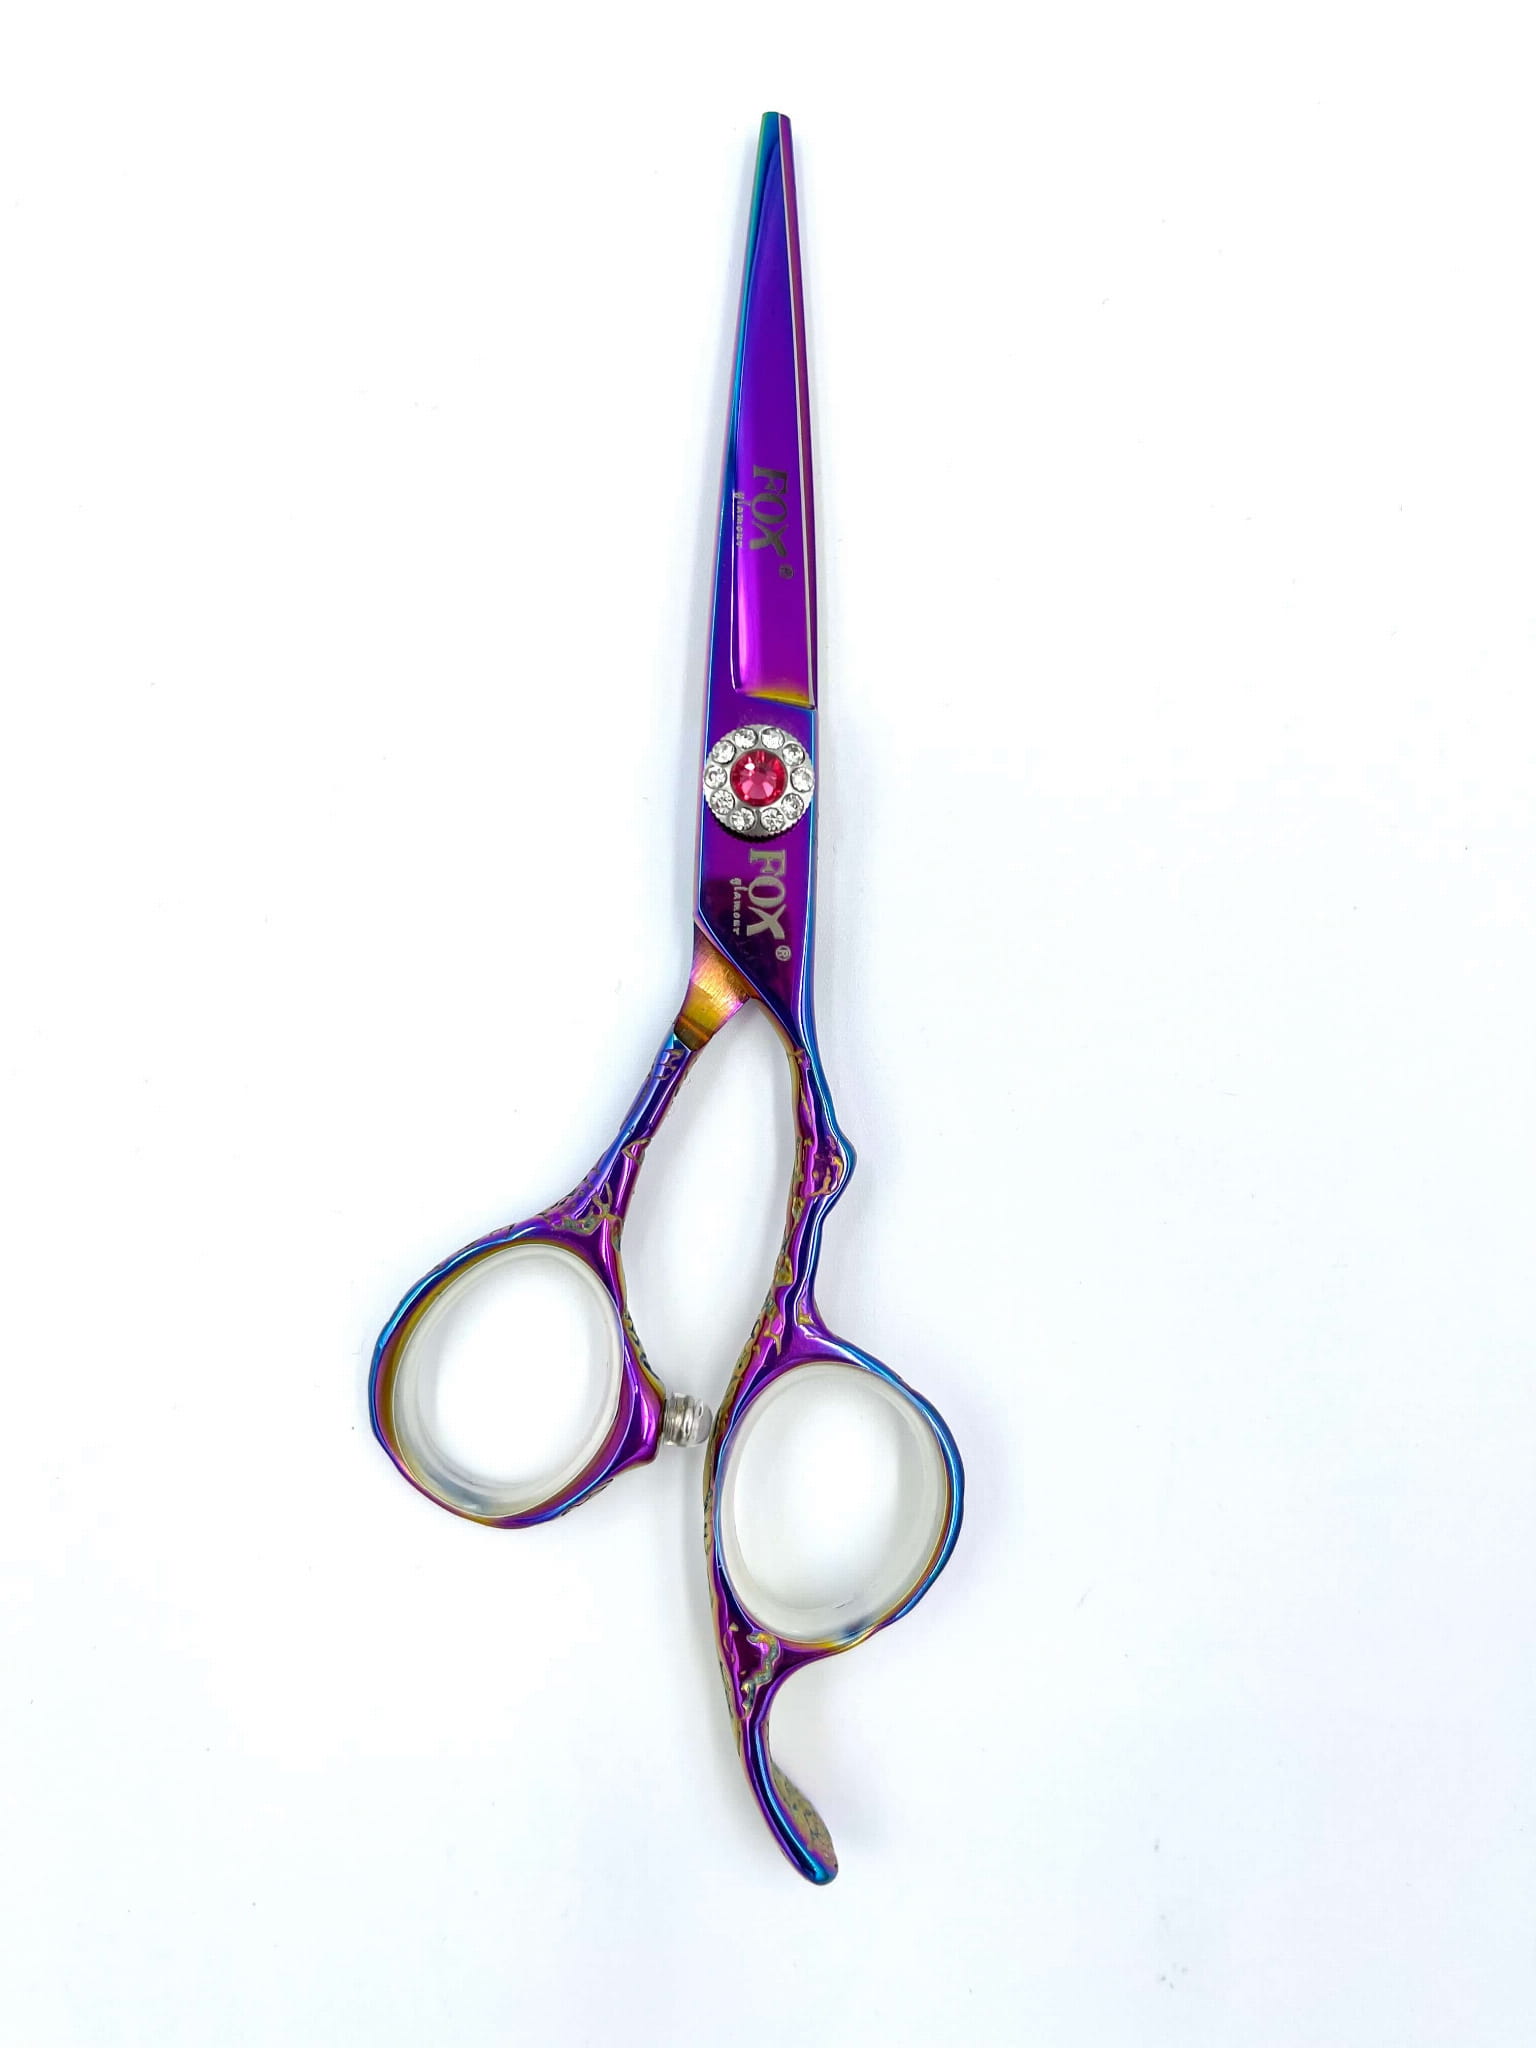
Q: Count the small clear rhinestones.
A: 10